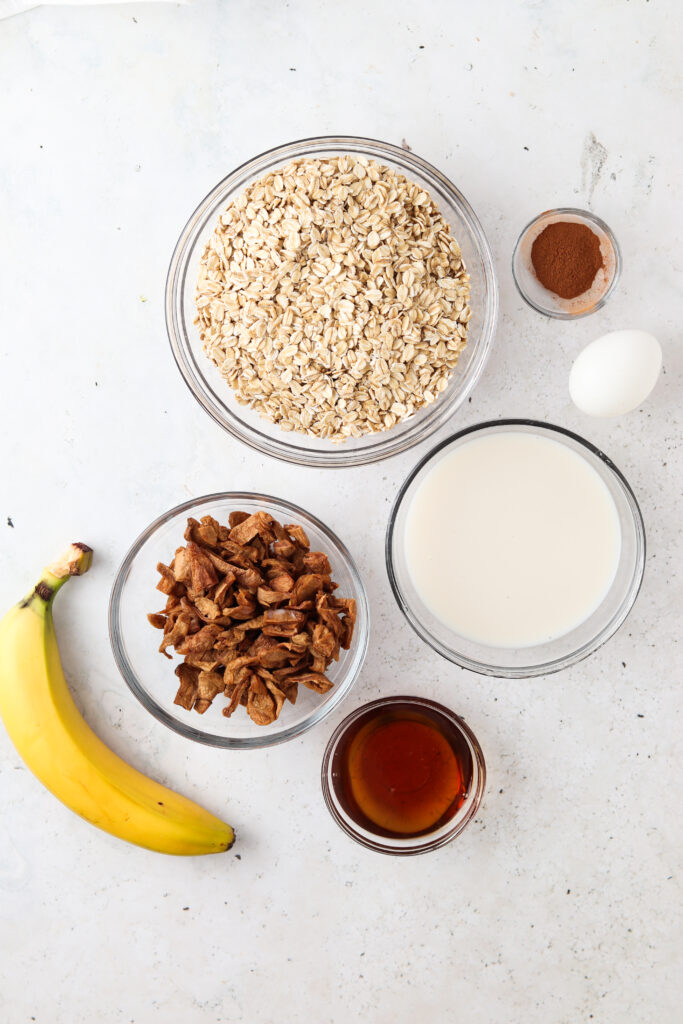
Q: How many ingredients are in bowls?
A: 5